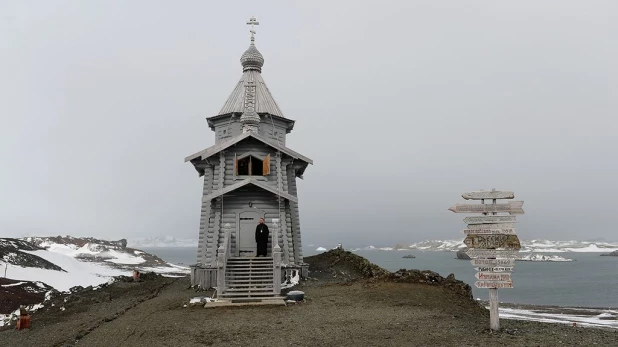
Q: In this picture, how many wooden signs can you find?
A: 11